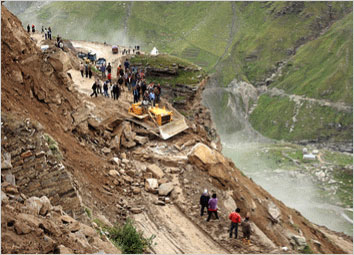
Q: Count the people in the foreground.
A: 4